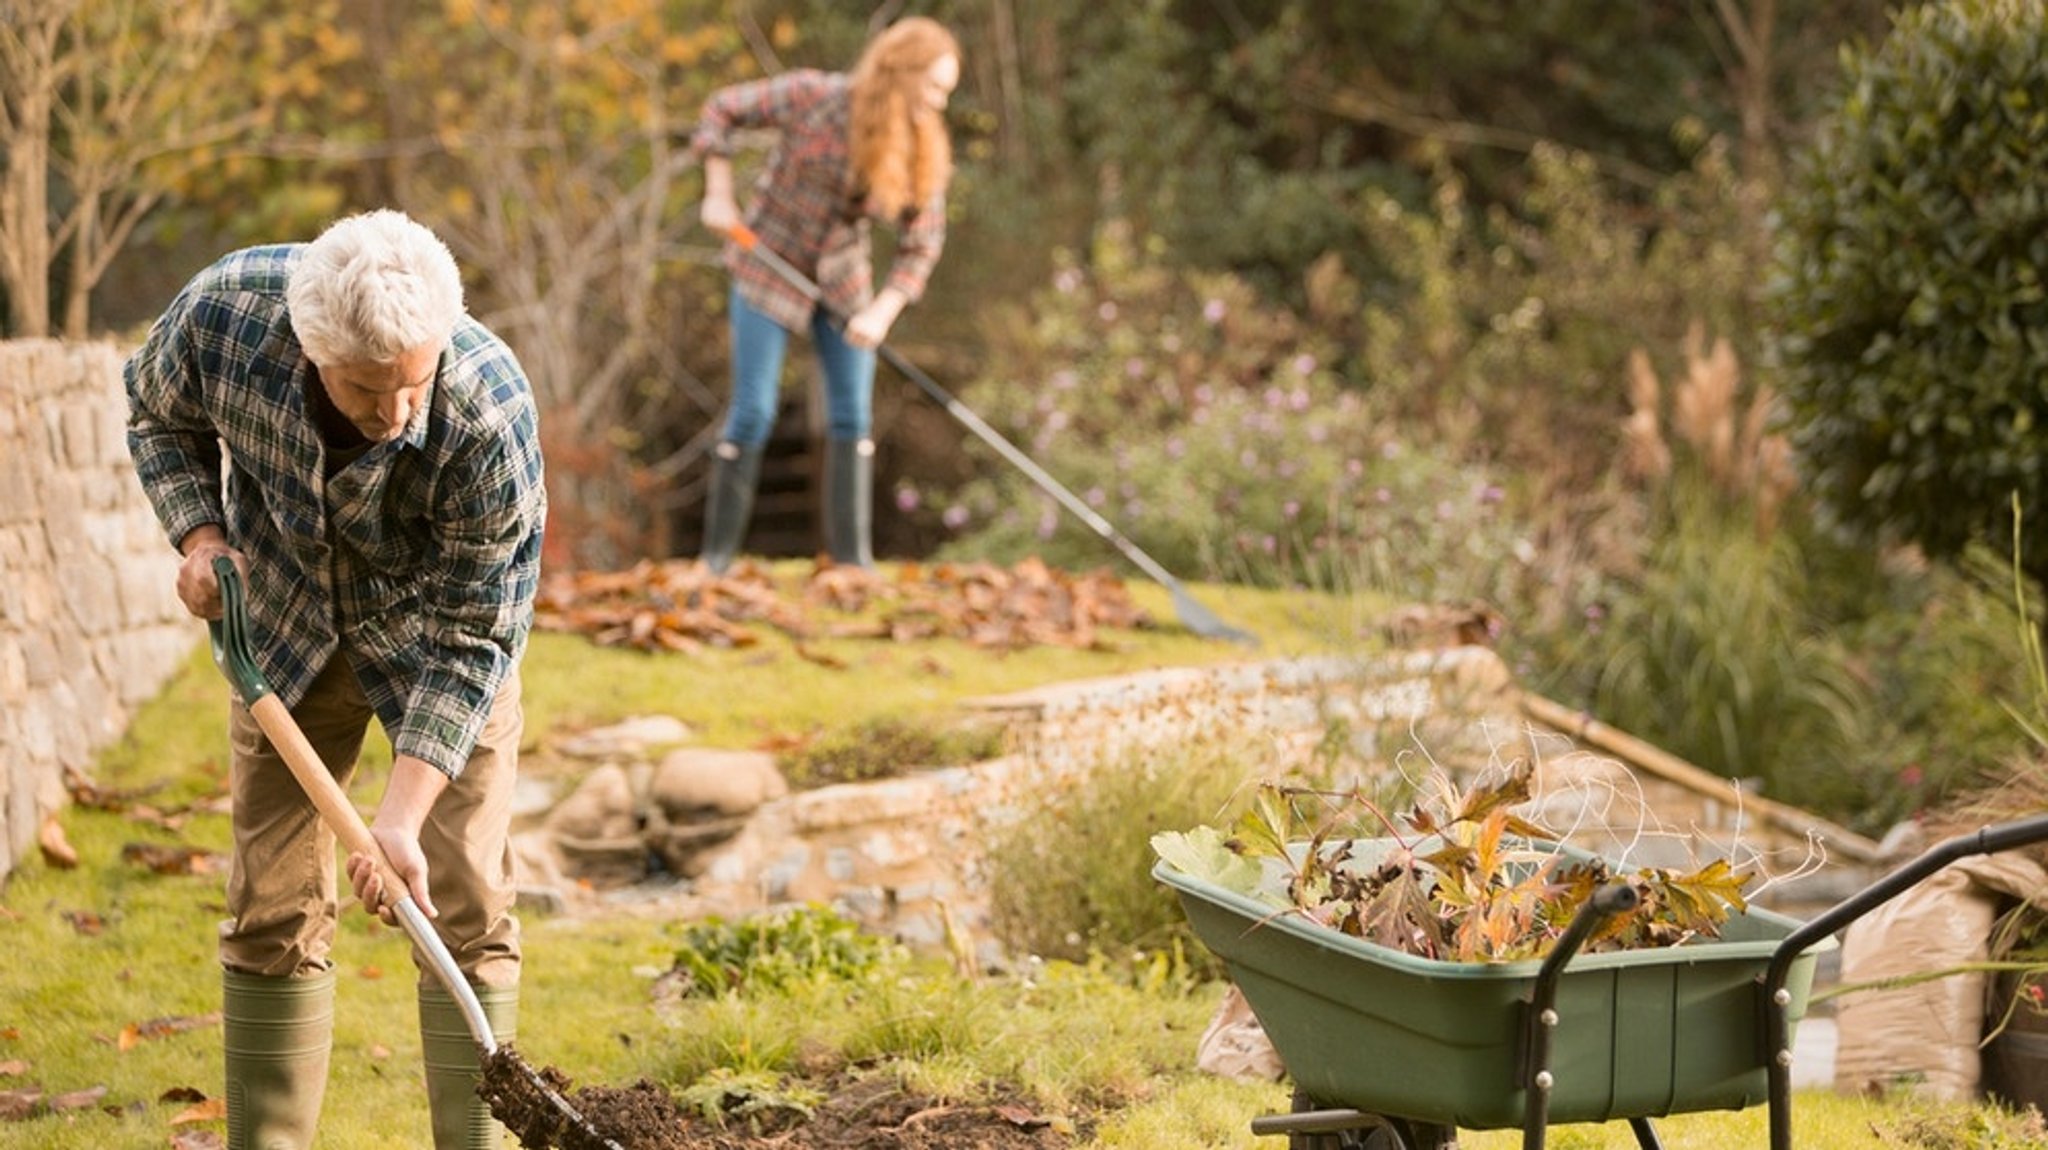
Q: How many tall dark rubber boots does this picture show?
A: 2